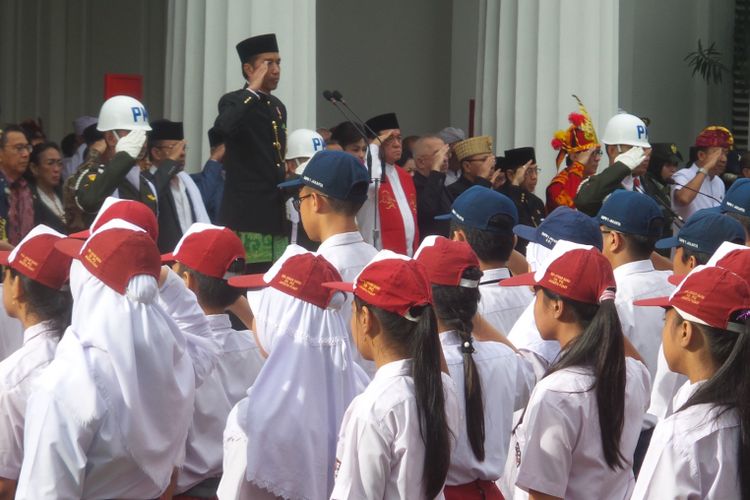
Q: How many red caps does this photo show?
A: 10